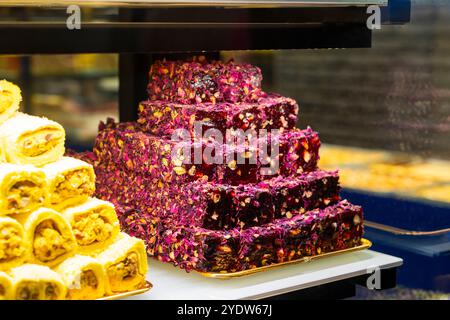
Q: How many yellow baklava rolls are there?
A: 11